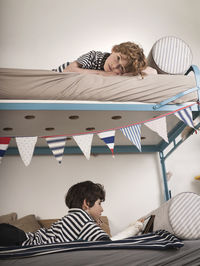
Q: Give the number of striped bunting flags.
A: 5